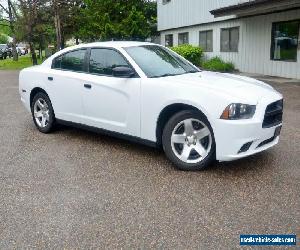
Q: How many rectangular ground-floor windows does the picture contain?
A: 5